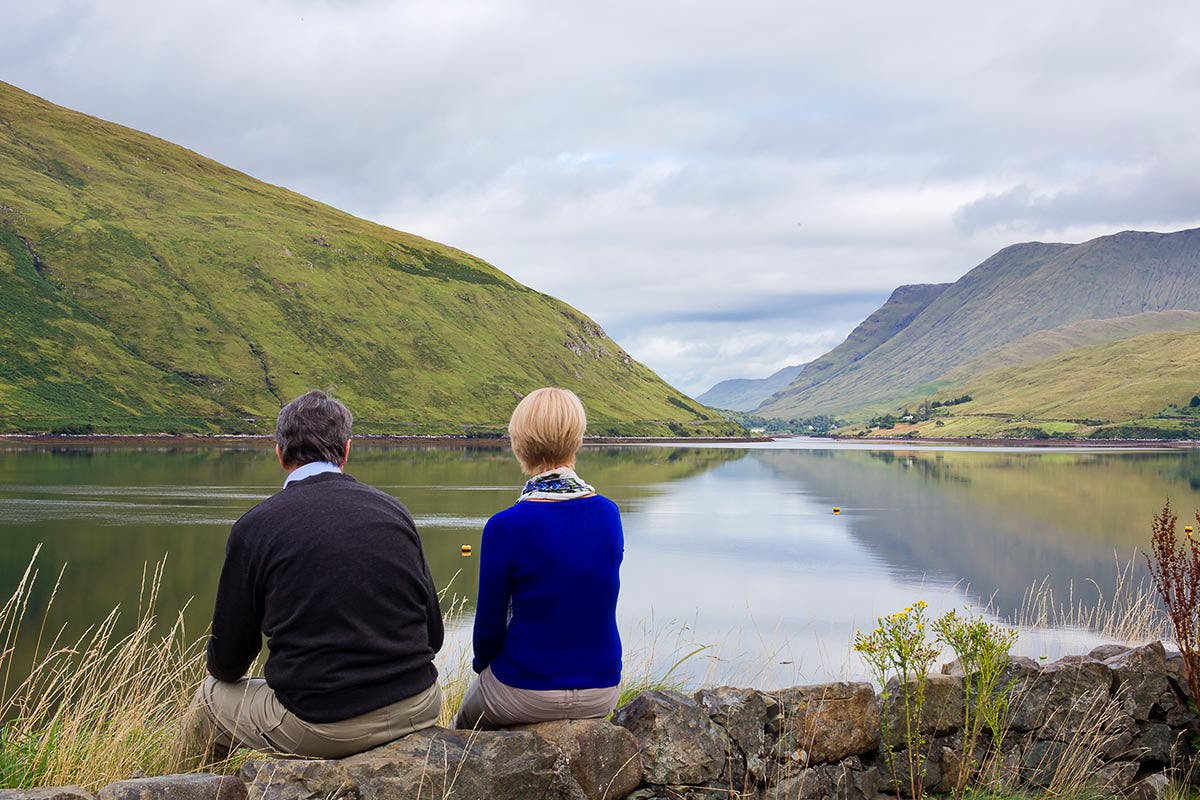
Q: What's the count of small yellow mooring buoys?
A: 3